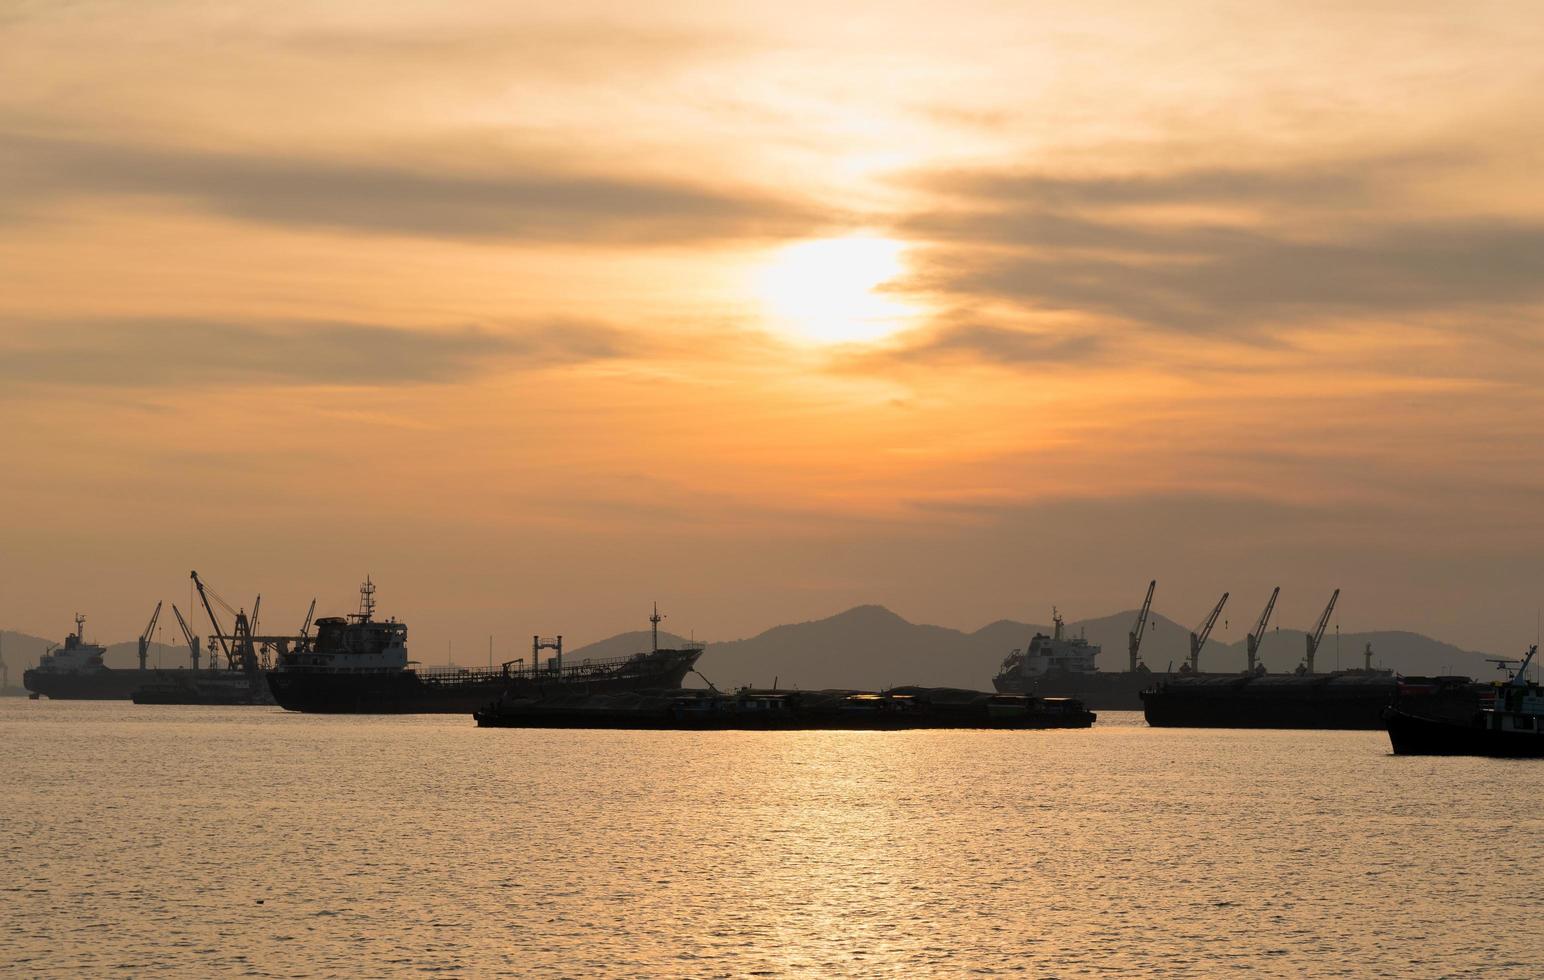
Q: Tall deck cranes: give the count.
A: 9